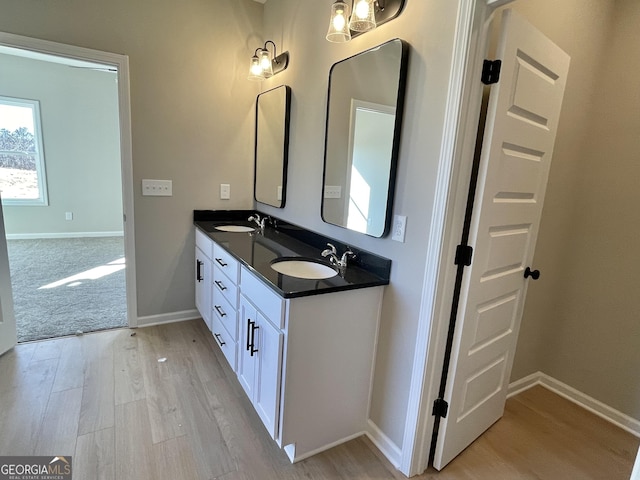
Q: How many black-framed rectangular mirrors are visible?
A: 2